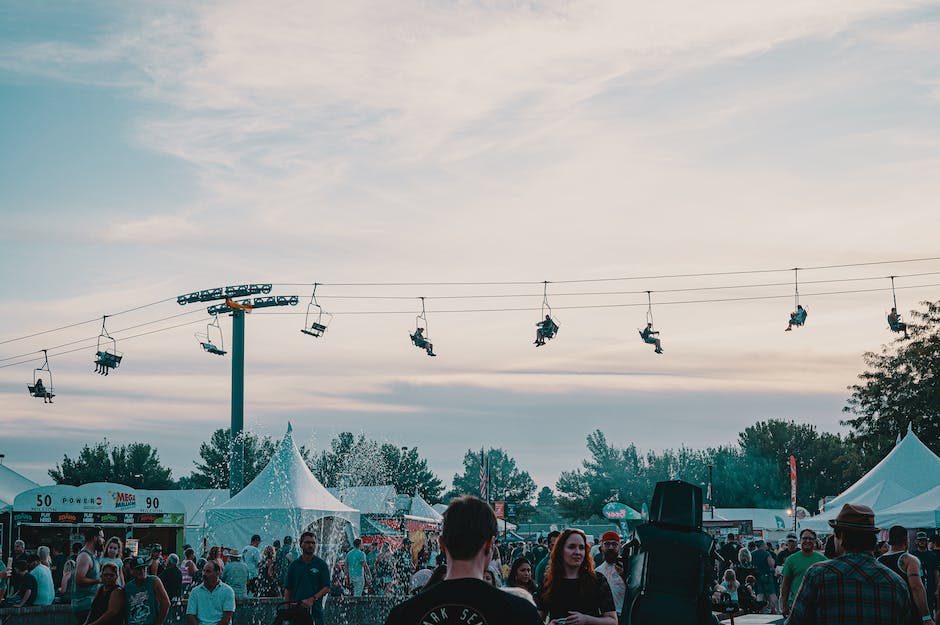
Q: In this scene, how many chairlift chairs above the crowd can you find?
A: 9